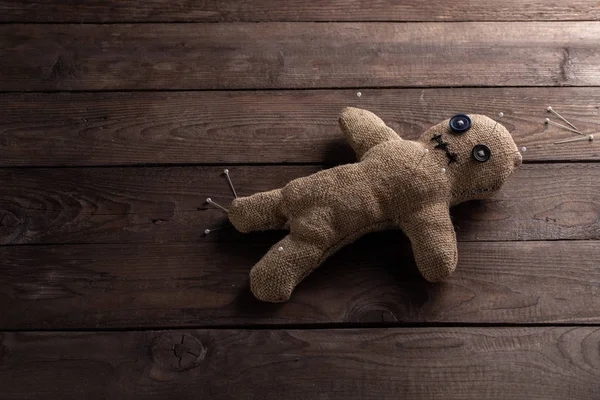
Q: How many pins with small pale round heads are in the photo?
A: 12